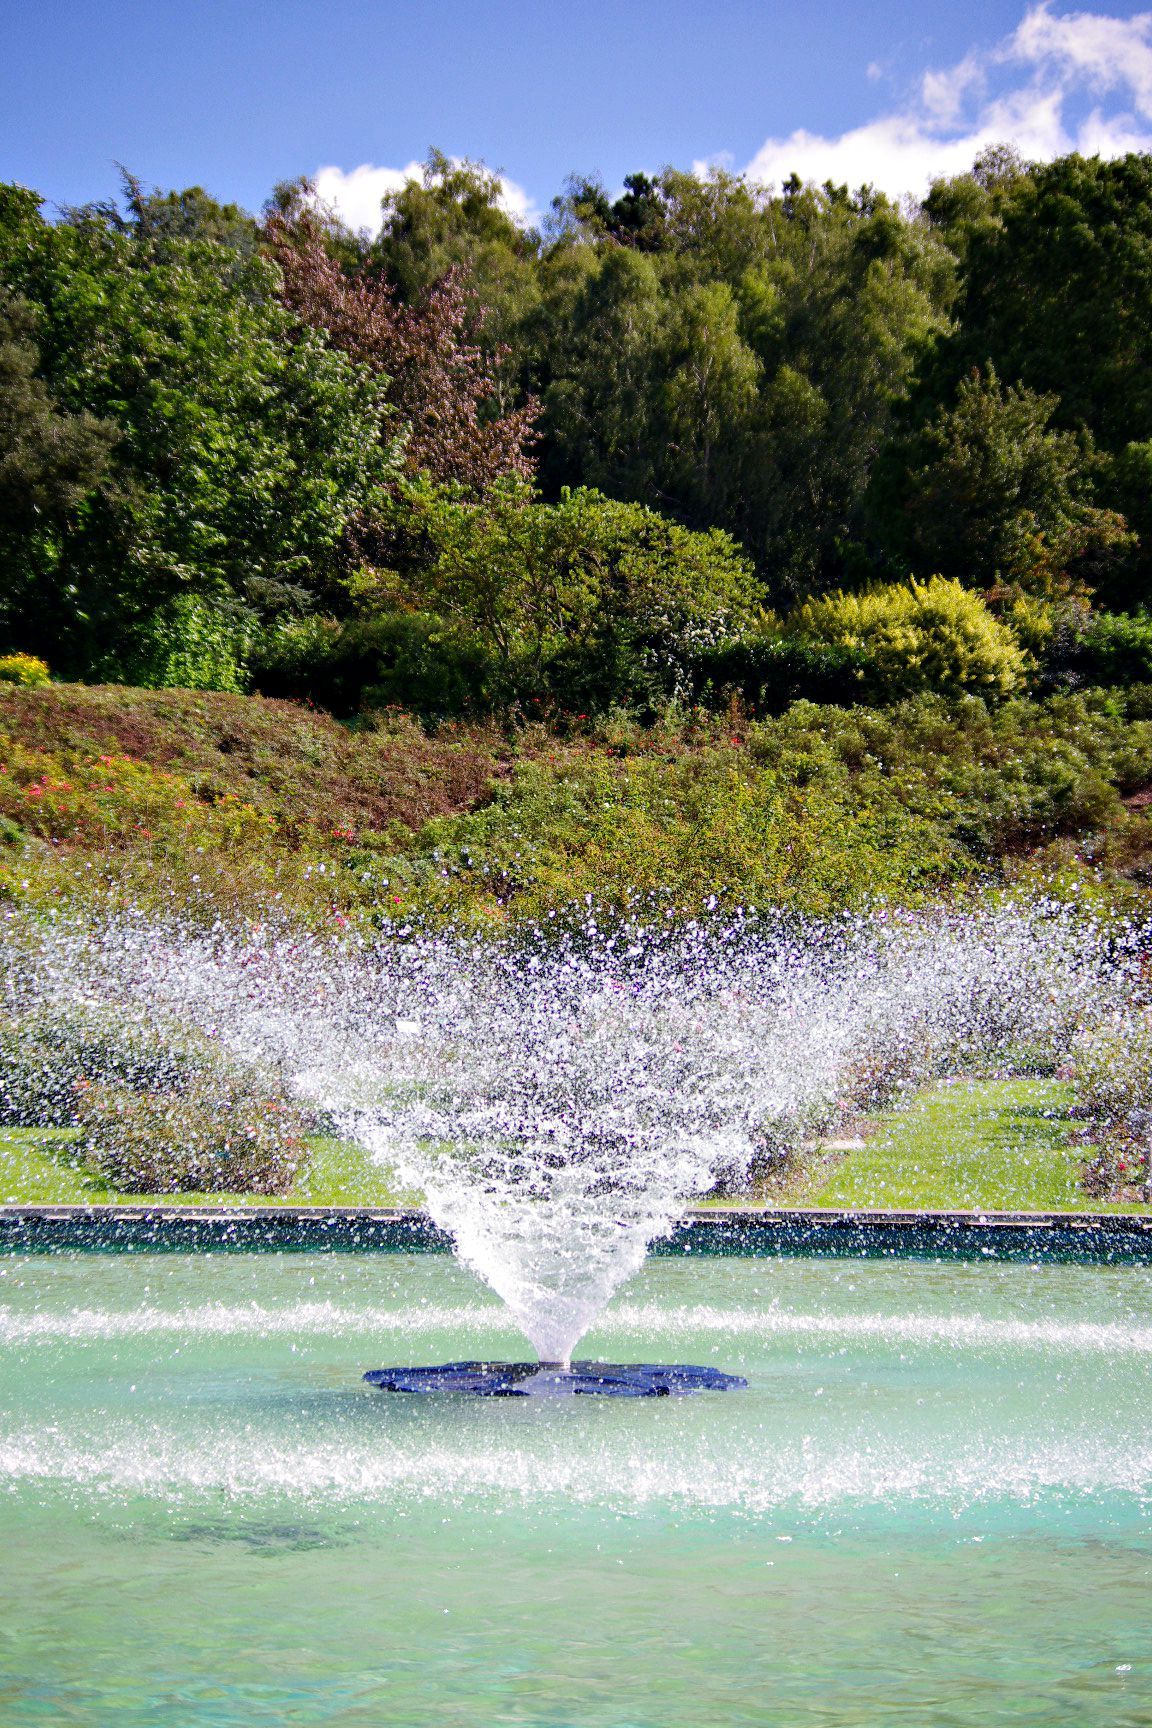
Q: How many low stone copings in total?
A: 1